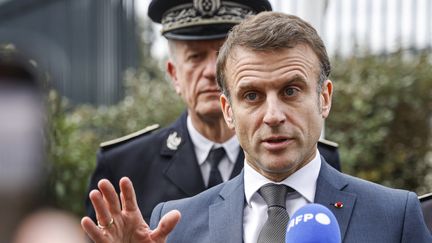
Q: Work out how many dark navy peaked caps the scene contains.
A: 1